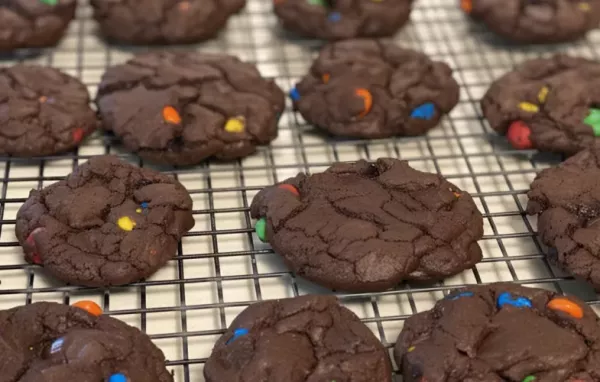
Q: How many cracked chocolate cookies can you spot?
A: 14